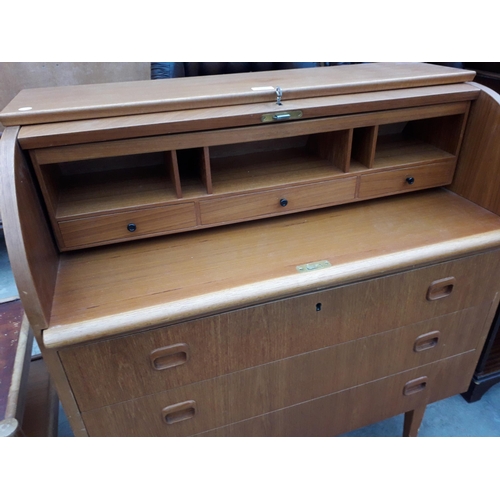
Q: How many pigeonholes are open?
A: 5